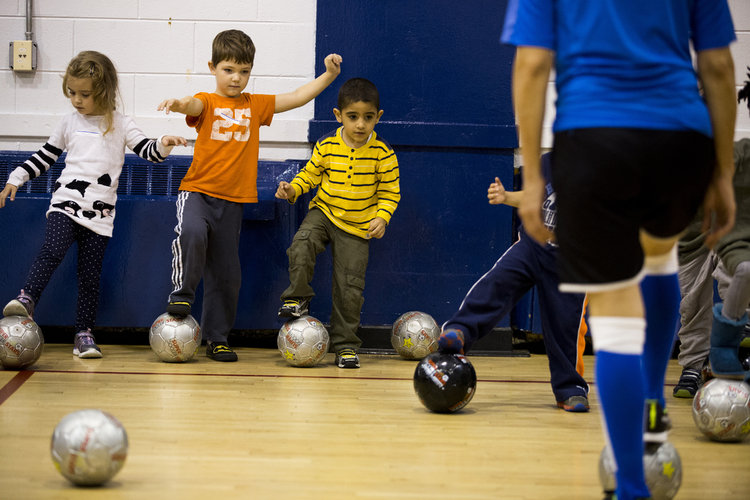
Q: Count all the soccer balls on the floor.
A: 8